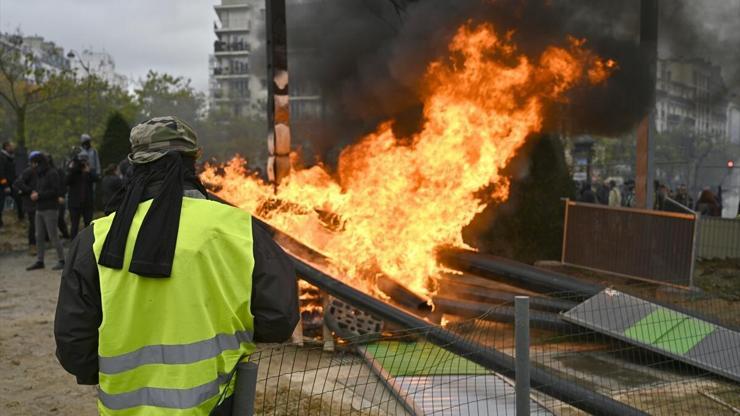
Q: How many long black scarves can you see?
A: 1